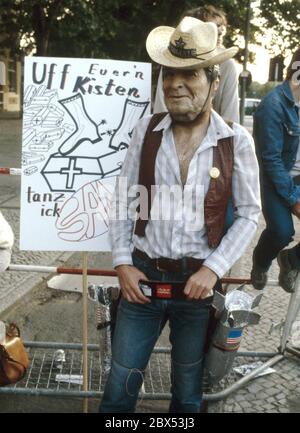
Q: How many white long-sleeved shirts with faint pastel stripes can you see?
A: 1